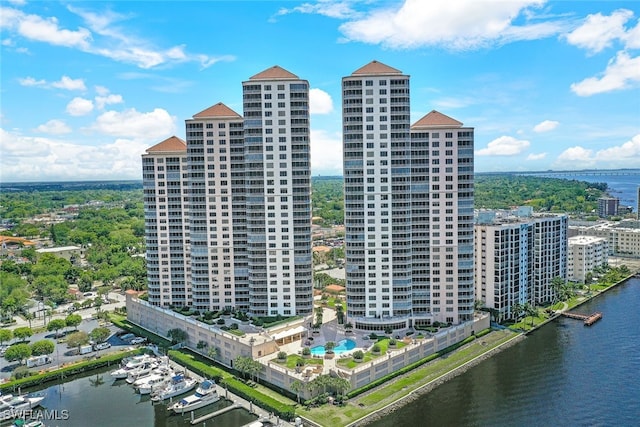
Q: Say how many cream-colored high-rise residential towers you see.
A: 5